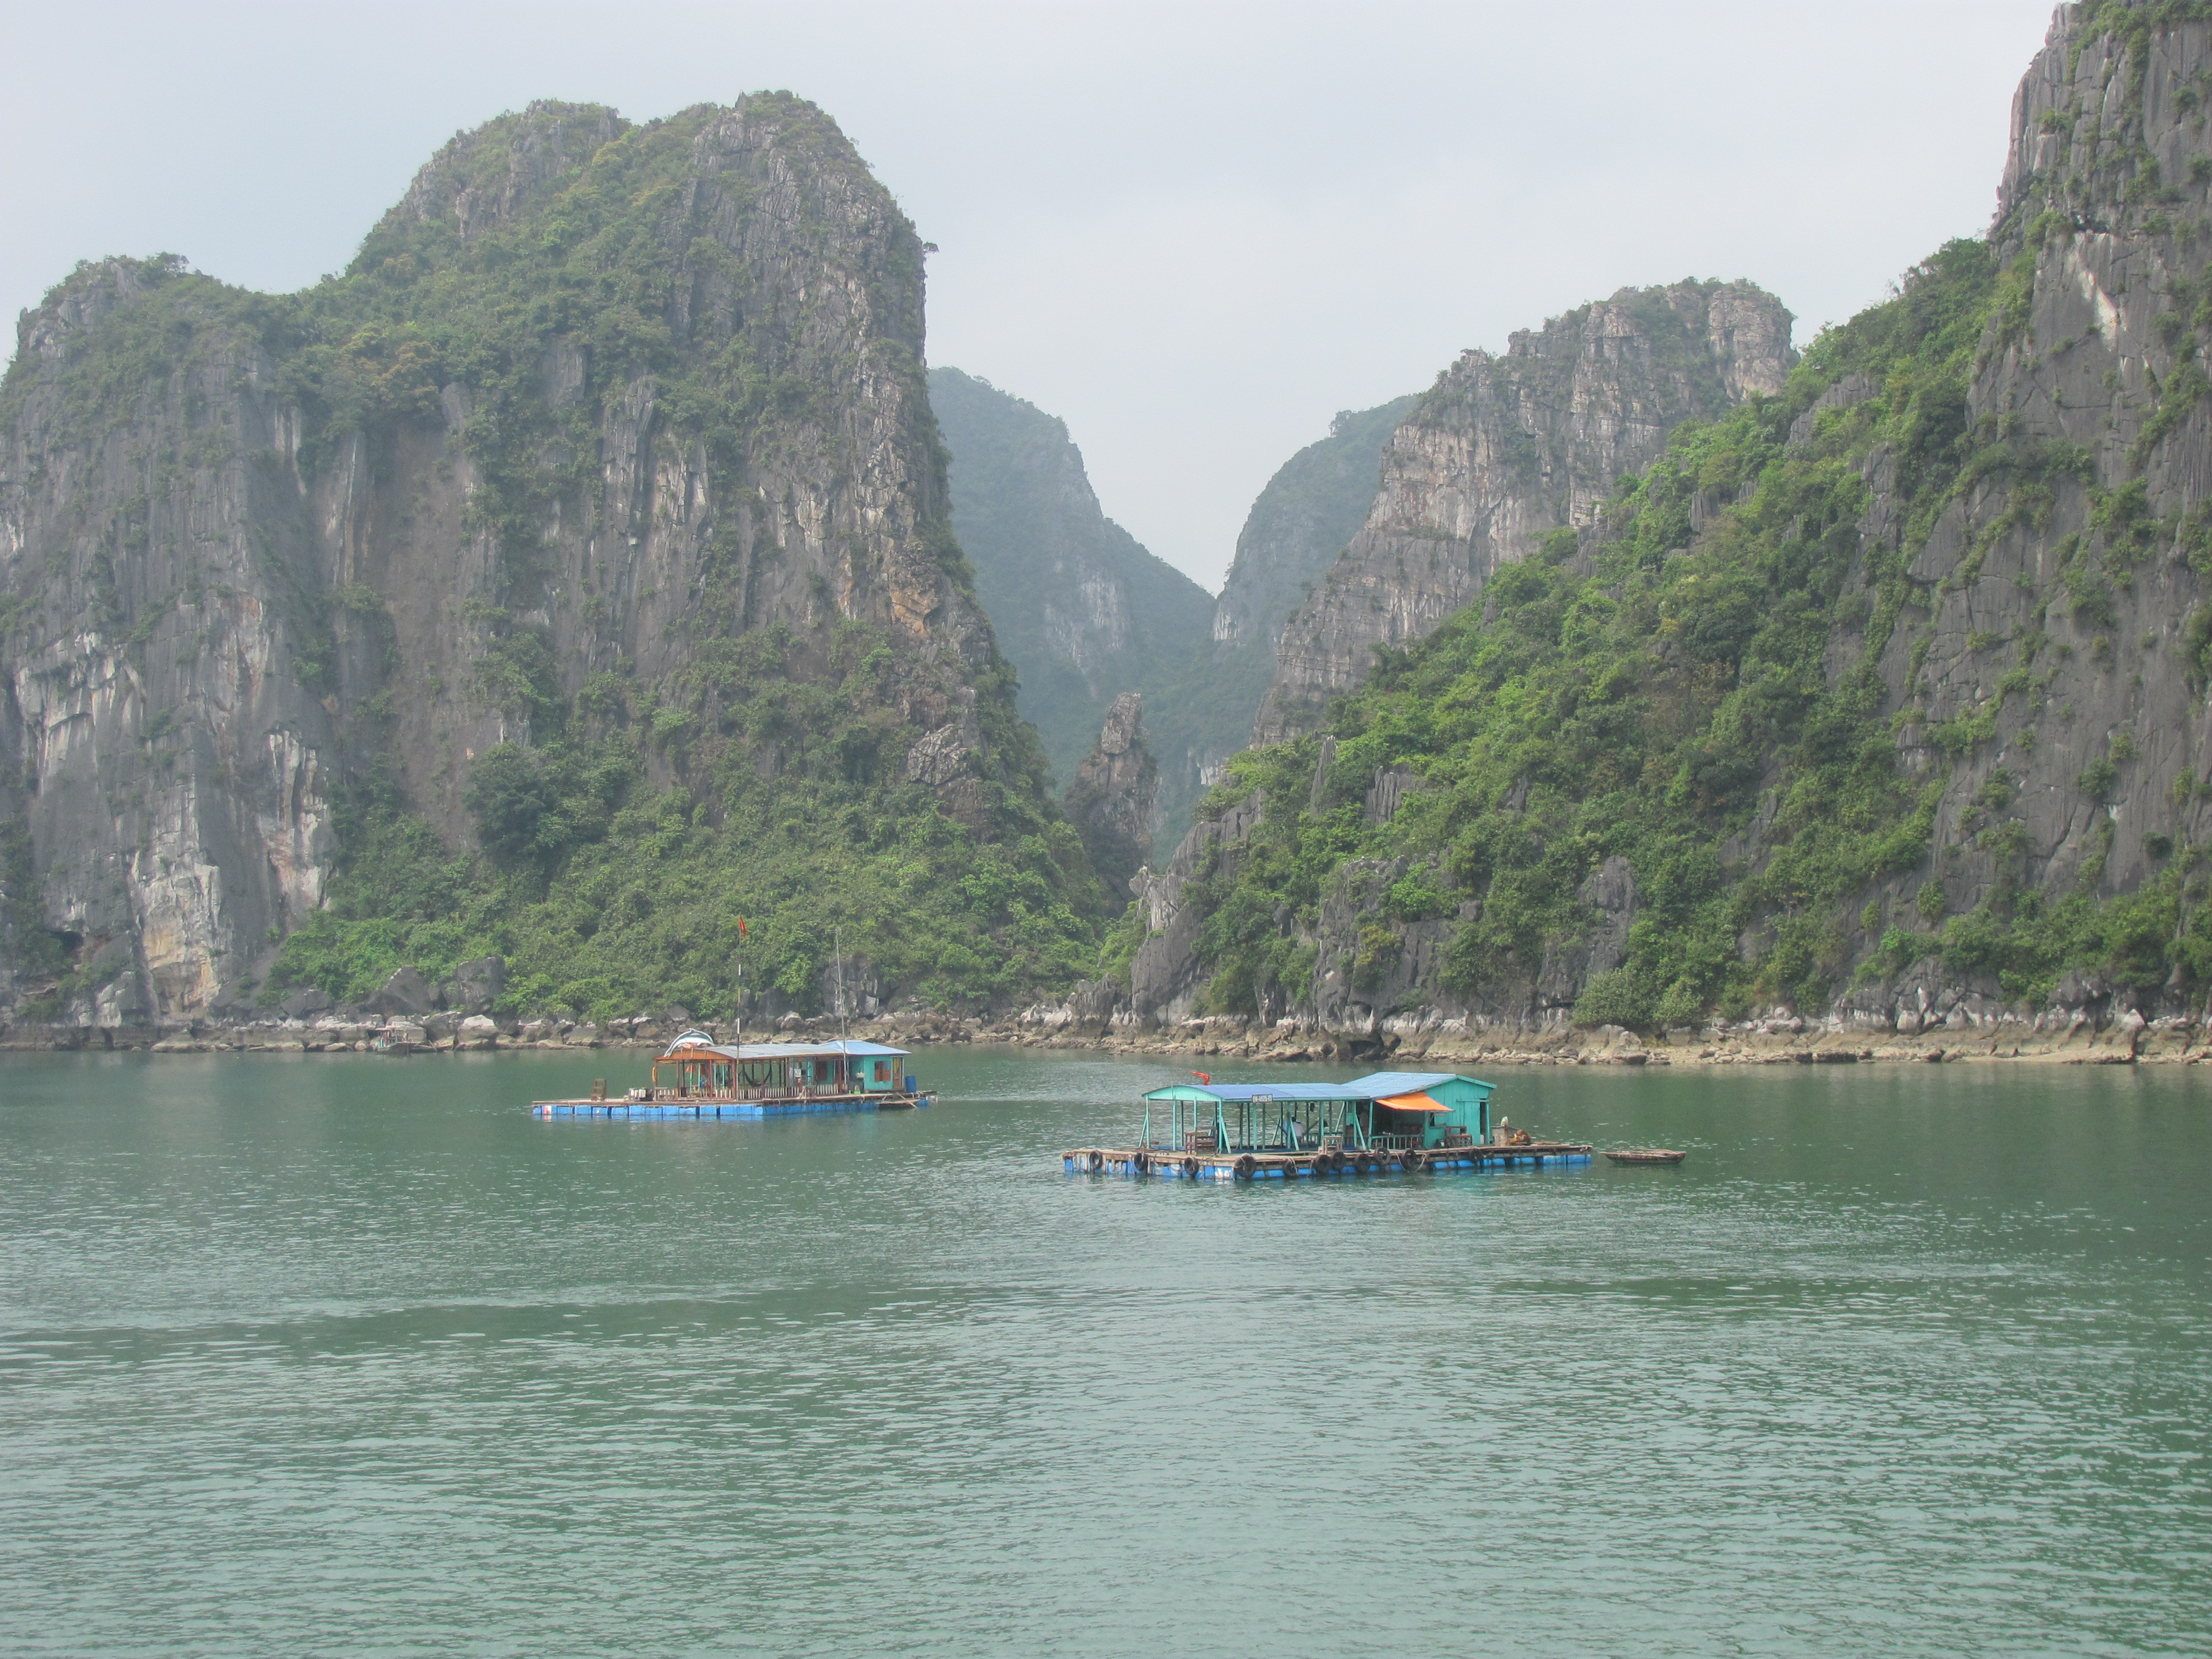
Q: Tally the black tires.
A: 11